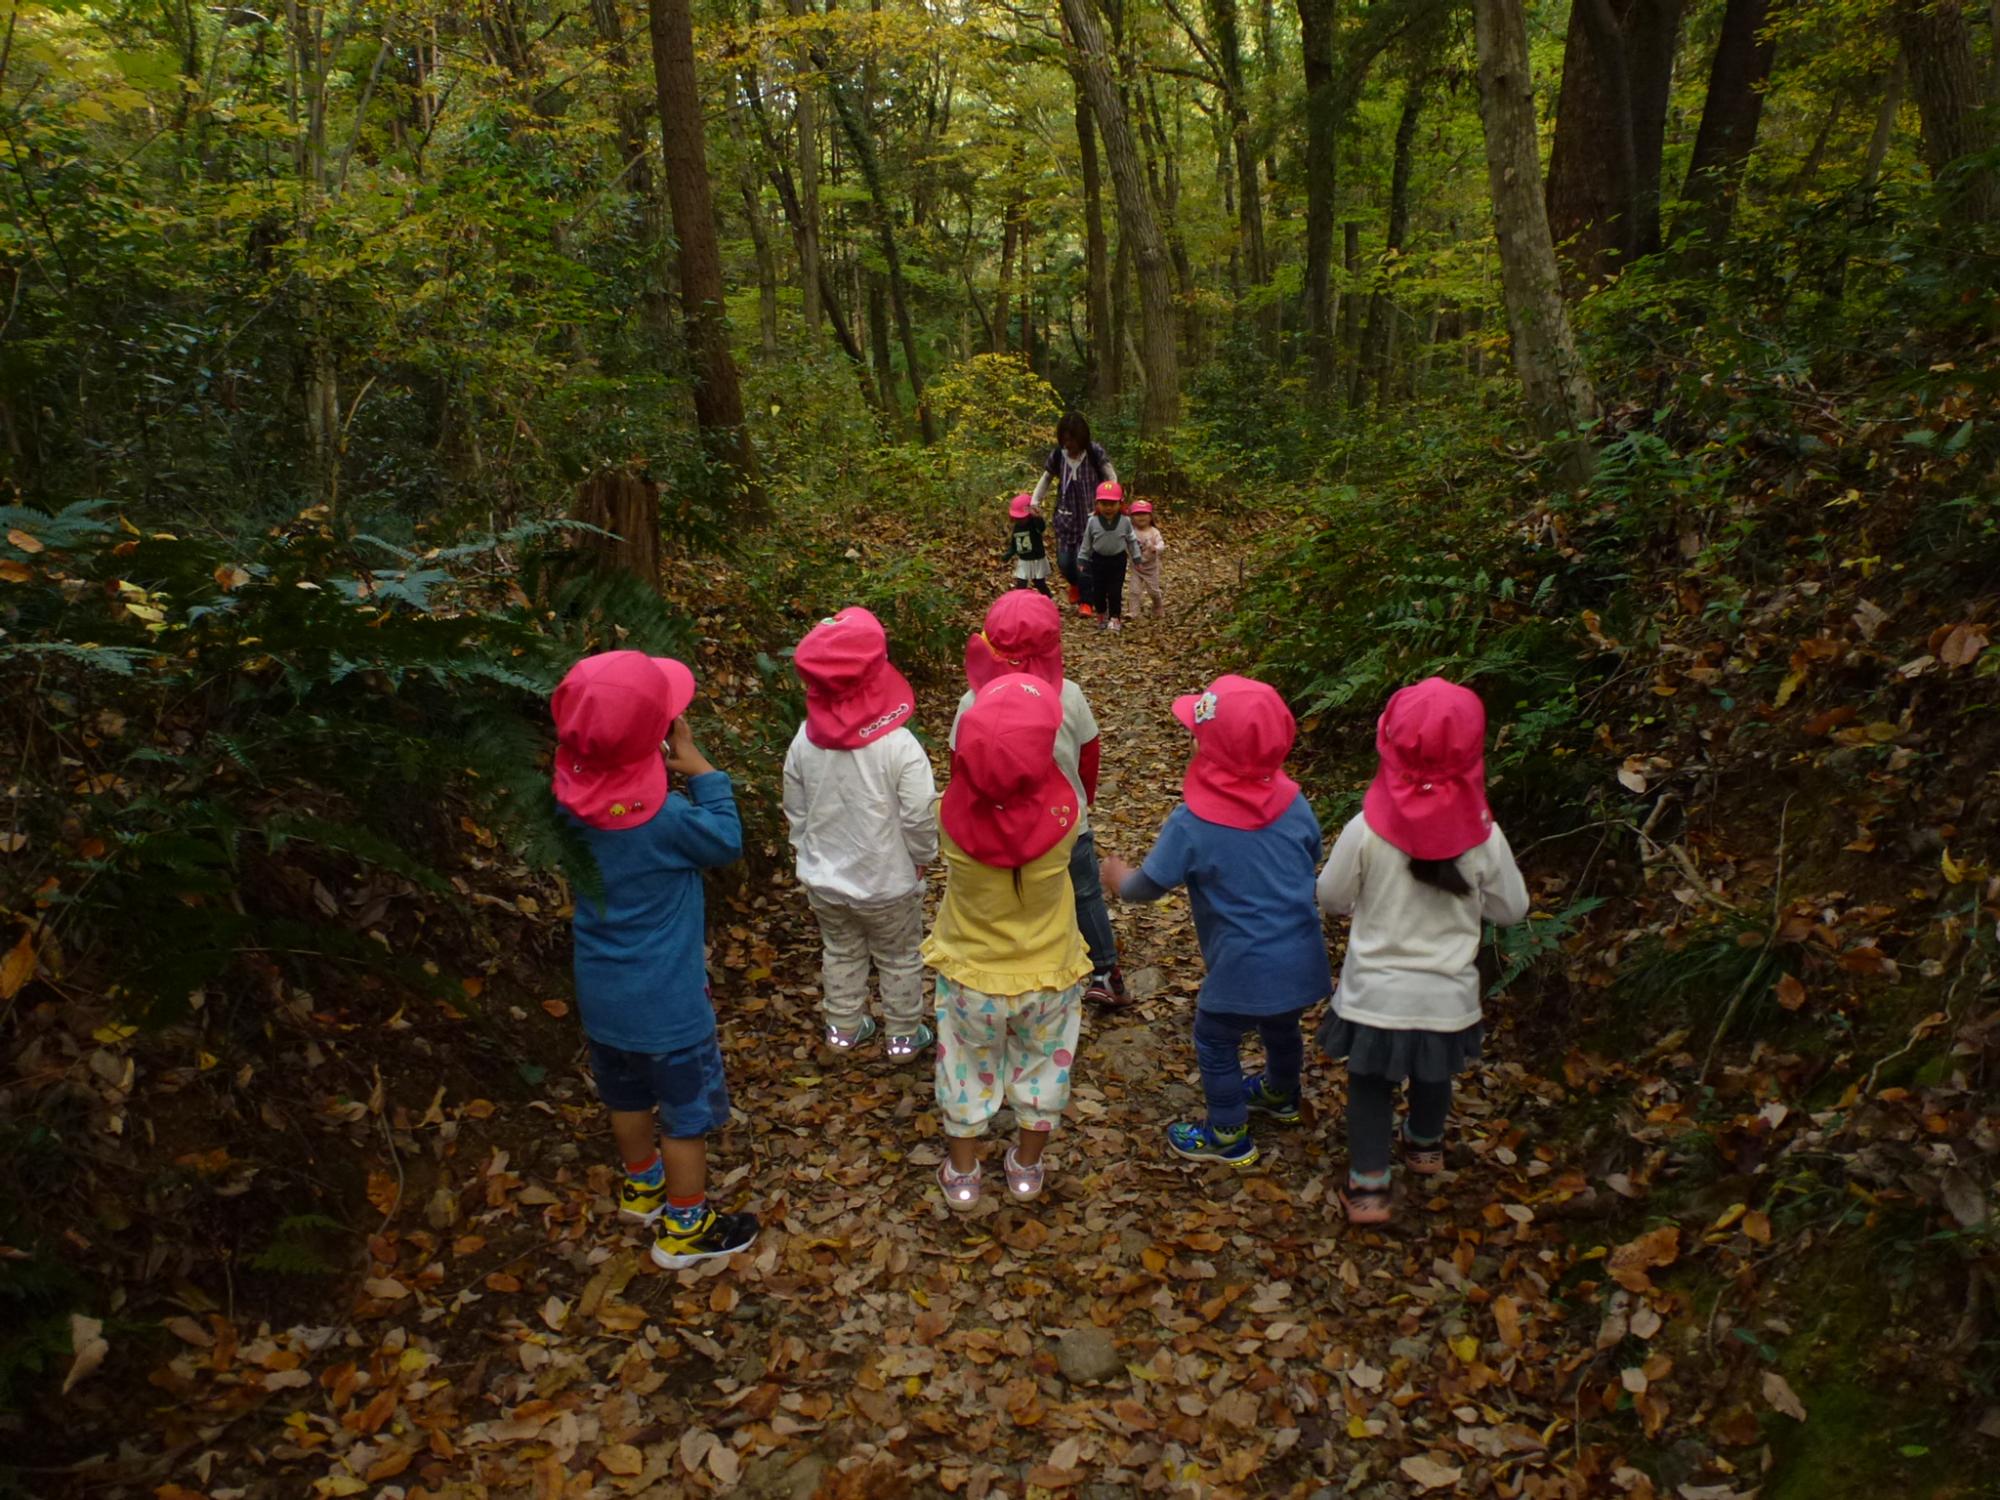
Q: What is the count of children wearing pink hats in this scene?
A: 9